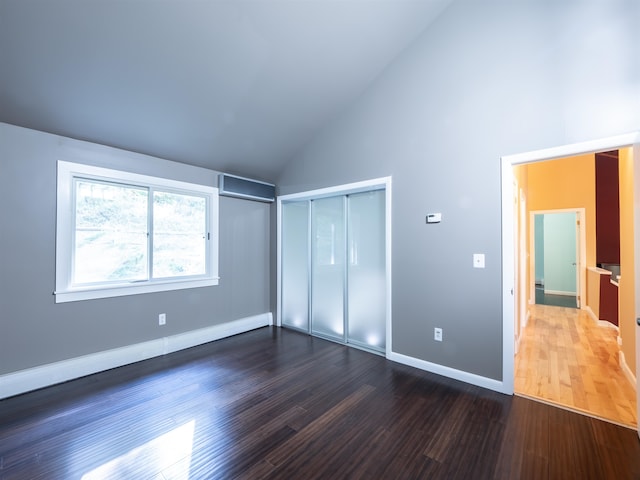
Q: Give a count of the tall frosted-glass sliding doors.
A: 3